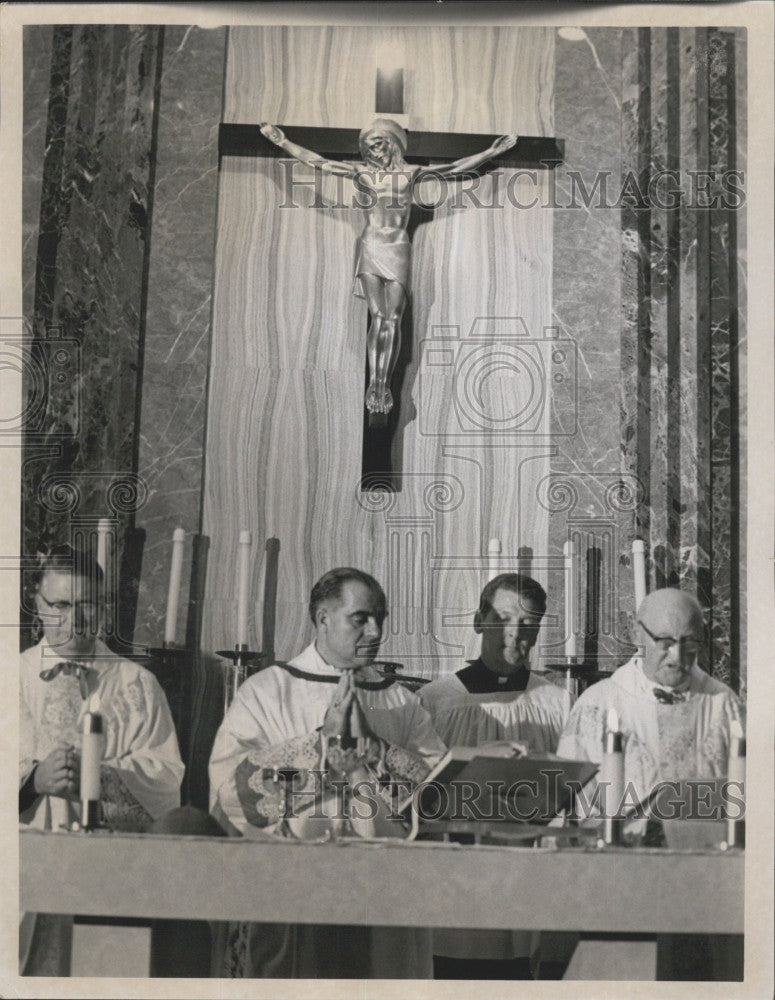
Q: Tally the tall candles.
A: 6